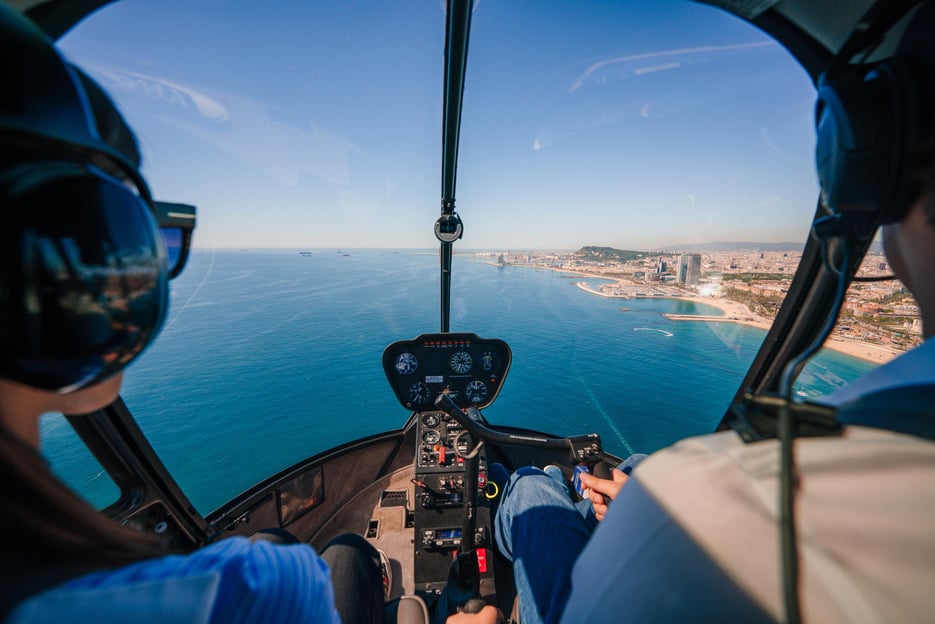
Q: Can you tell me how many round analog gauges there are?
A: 7